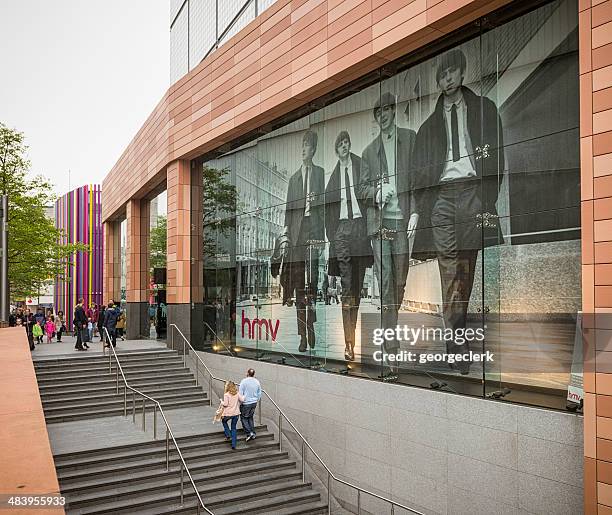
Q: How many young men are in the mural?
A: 4